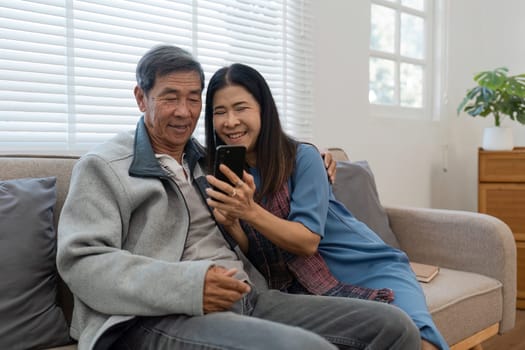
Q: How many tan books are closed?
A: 1